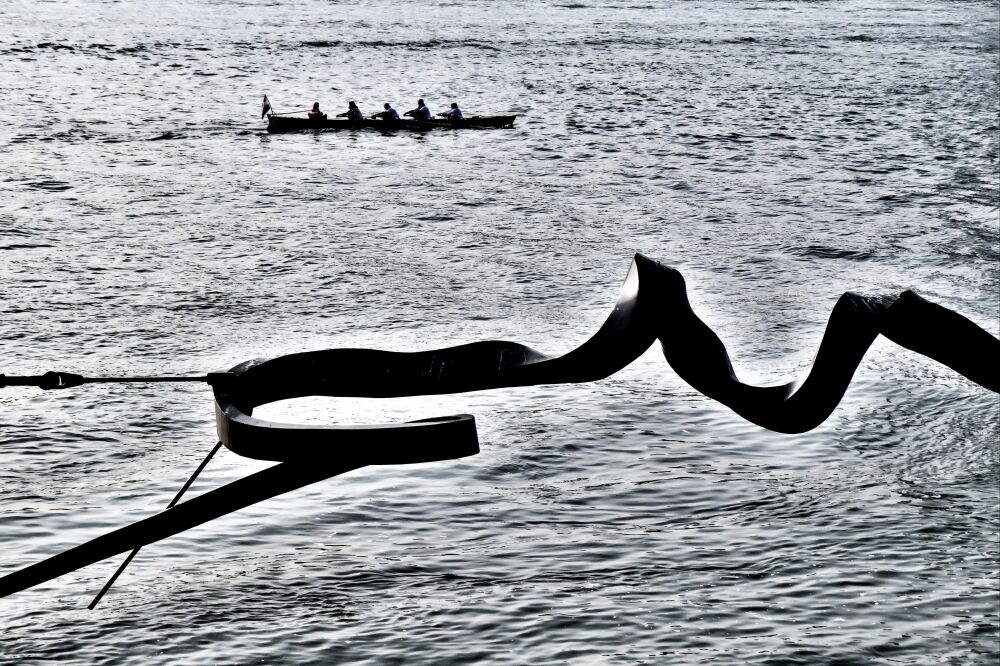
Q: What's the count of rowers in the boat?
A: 5